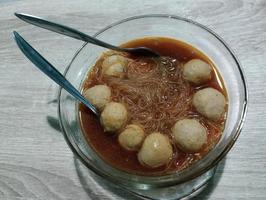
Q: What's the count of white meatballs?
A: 8